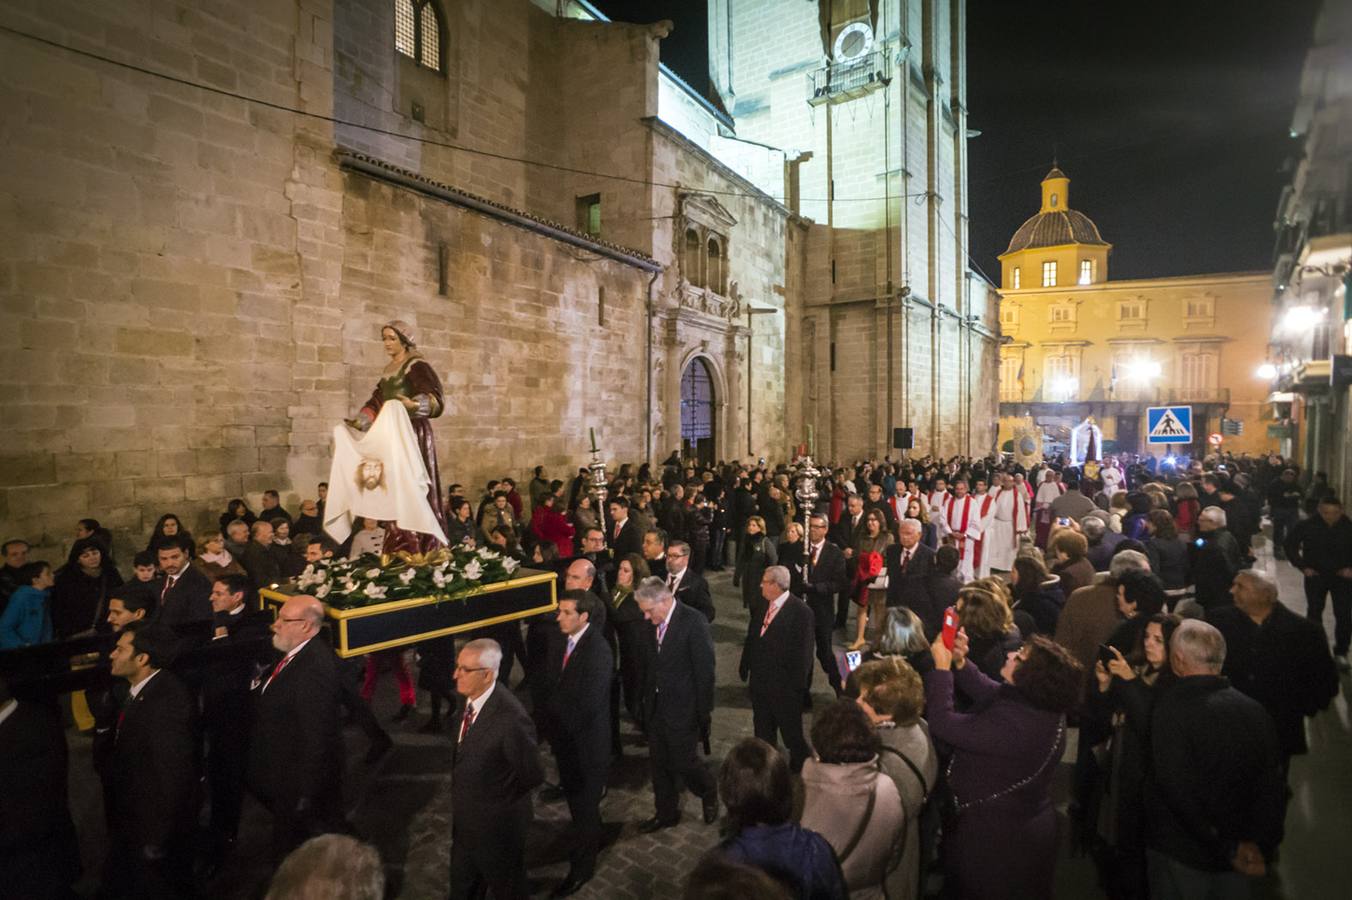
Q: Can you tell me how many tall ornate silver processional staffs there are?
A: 2